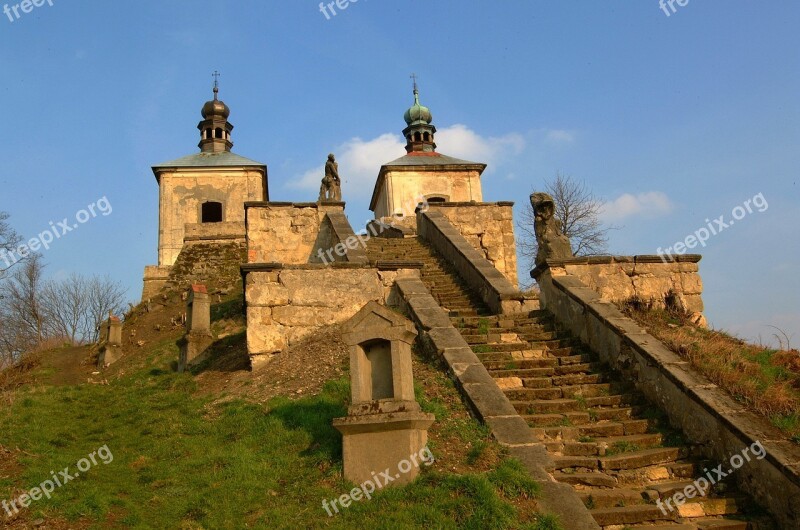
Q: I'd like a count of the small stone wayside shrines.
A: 3